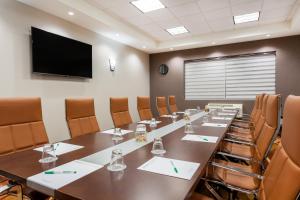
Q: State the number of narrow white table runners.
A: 1